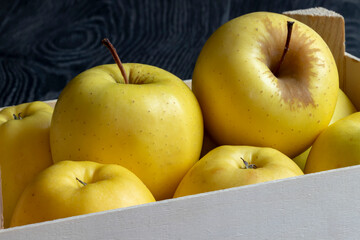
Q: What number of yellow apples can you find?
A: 7